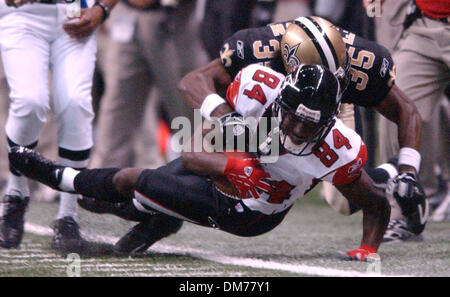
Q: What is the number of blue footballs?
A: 0